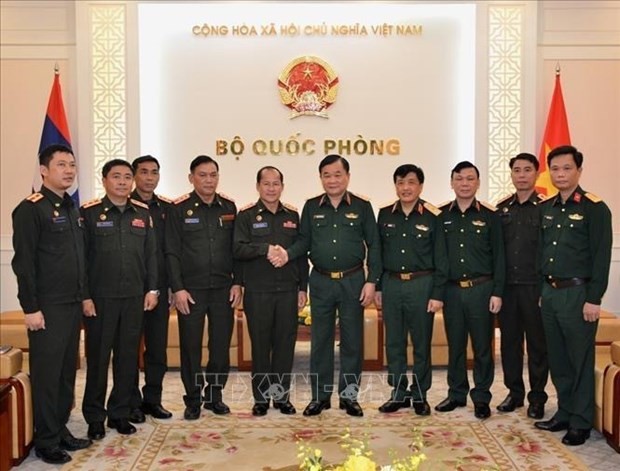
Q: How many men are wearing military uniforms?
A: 10